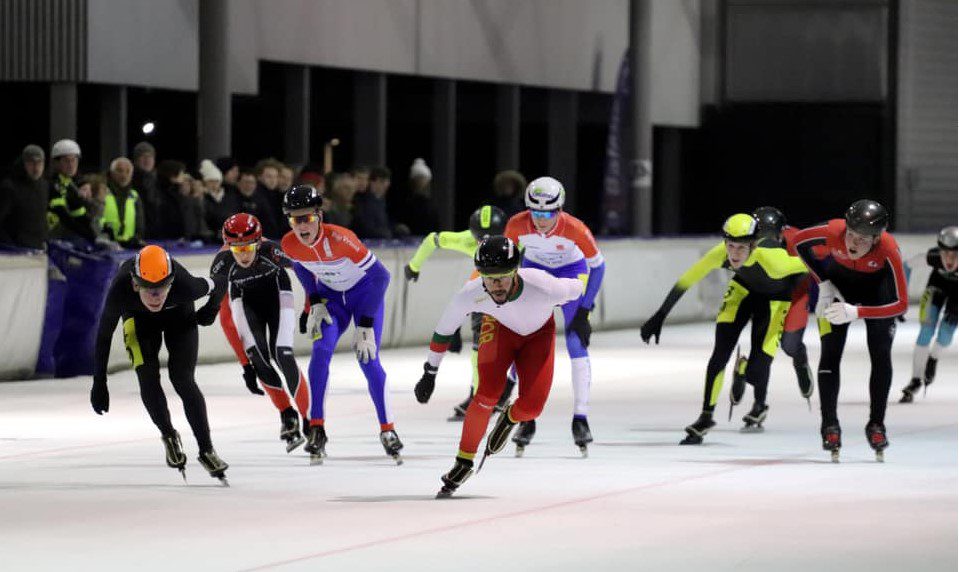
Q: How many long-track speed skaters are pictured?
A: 10